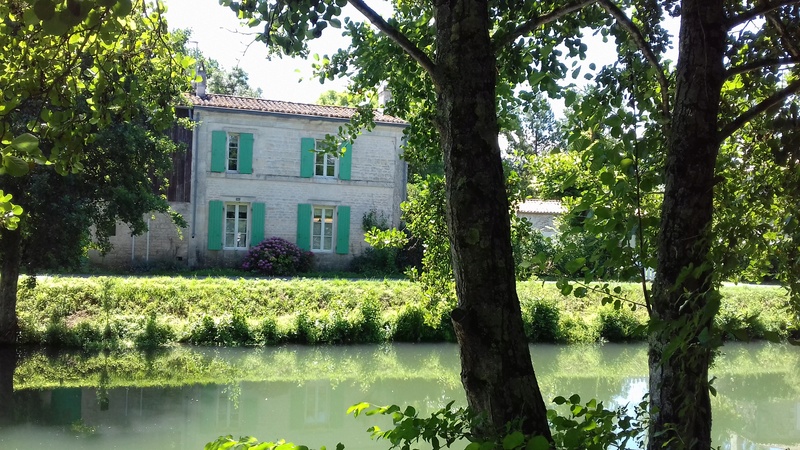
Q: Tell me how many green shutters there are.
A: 8